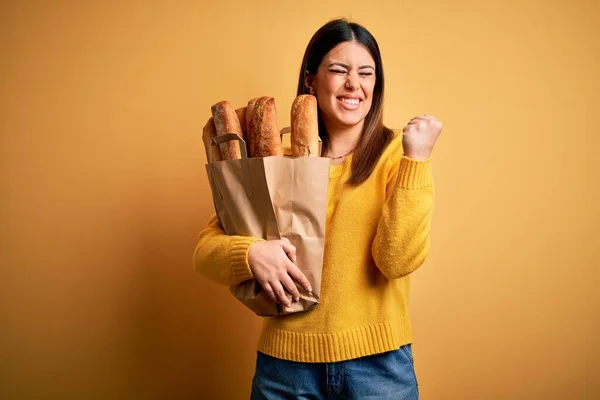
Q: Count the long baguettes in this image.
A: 5